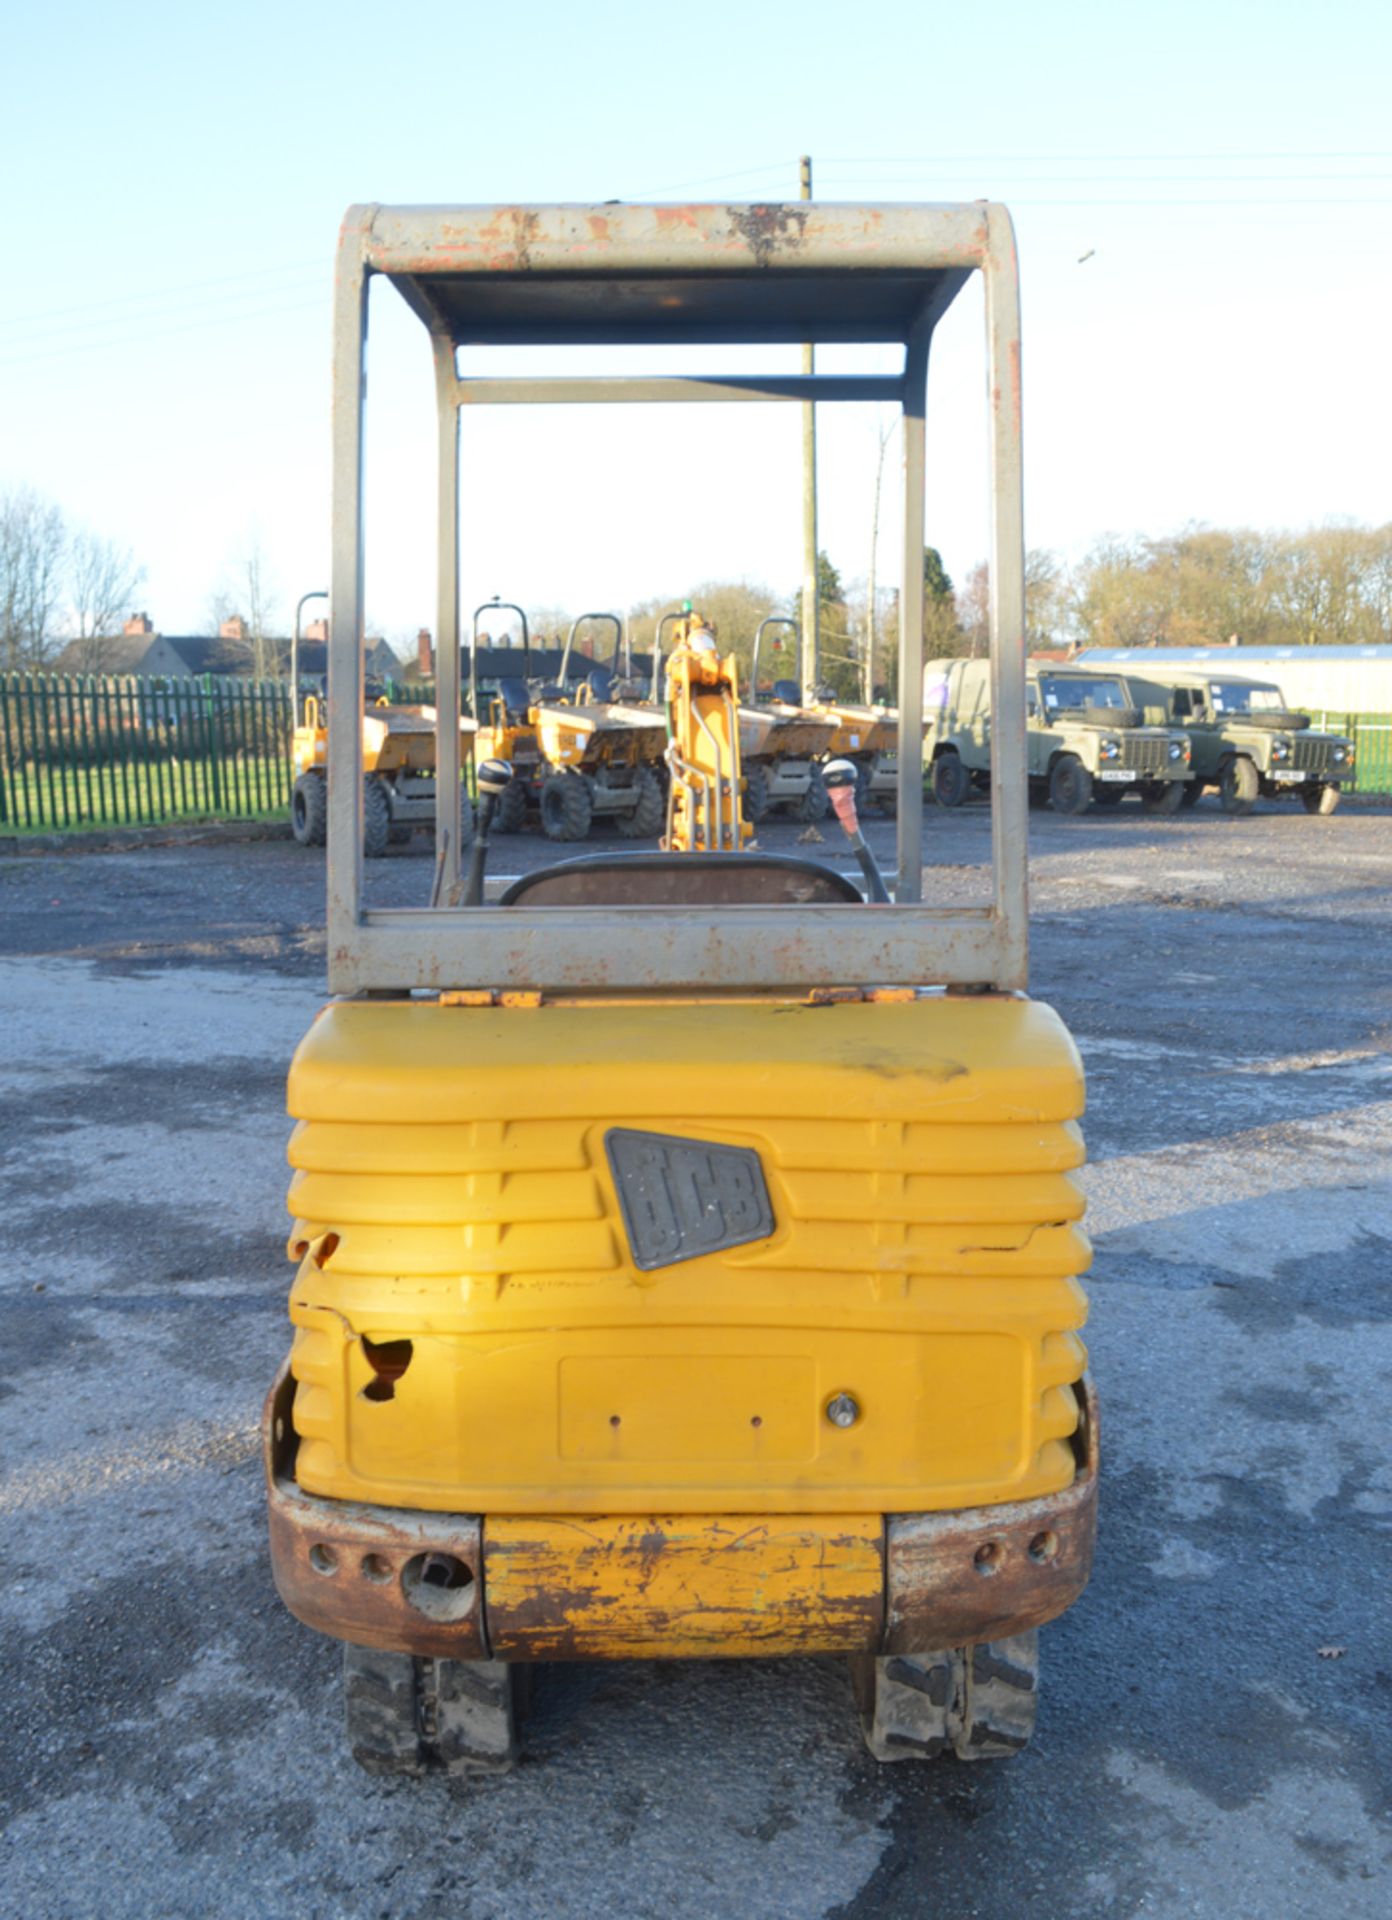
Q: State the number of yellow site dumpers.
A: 5